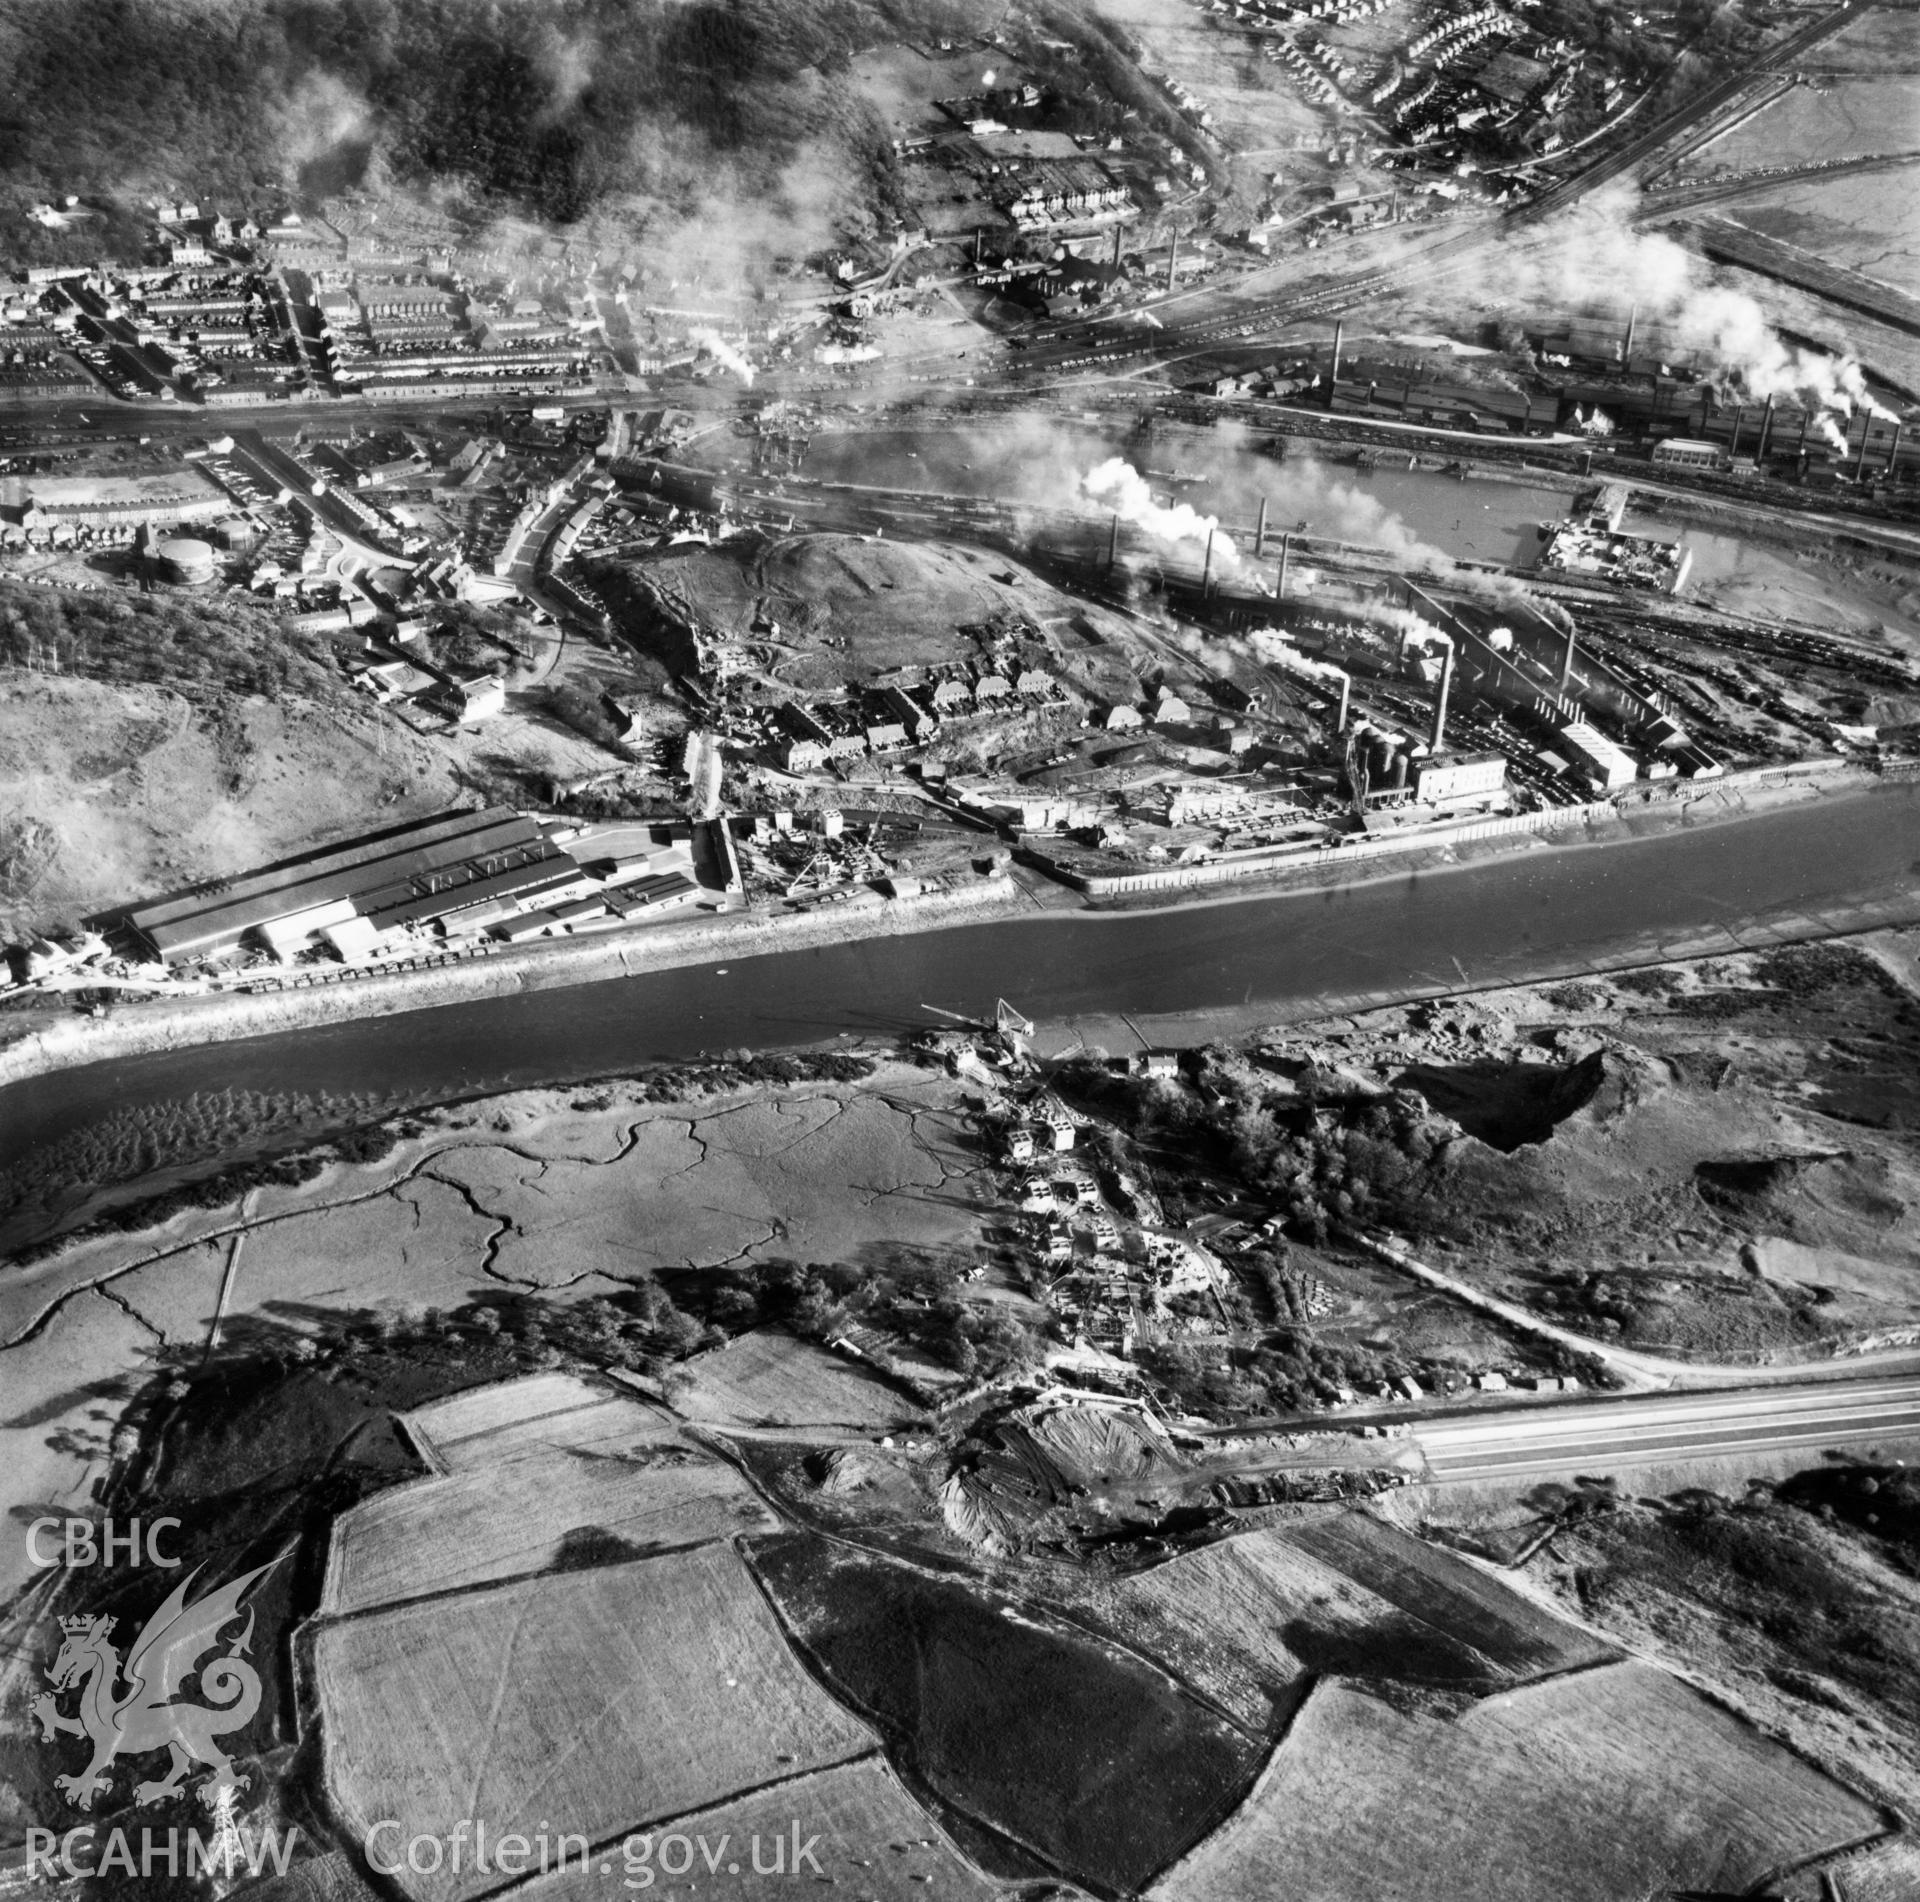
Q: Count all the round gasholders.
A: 2